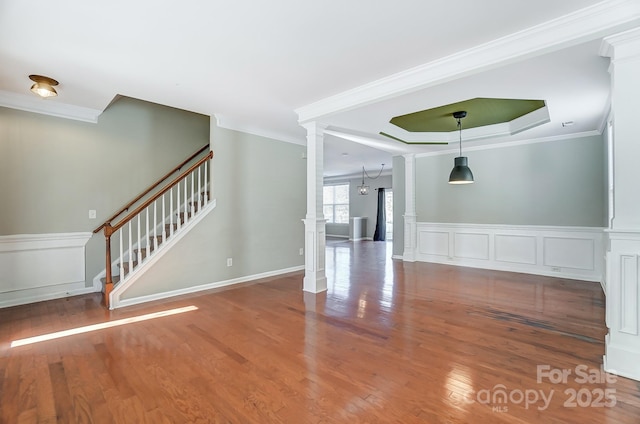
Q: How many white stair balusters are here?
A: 12